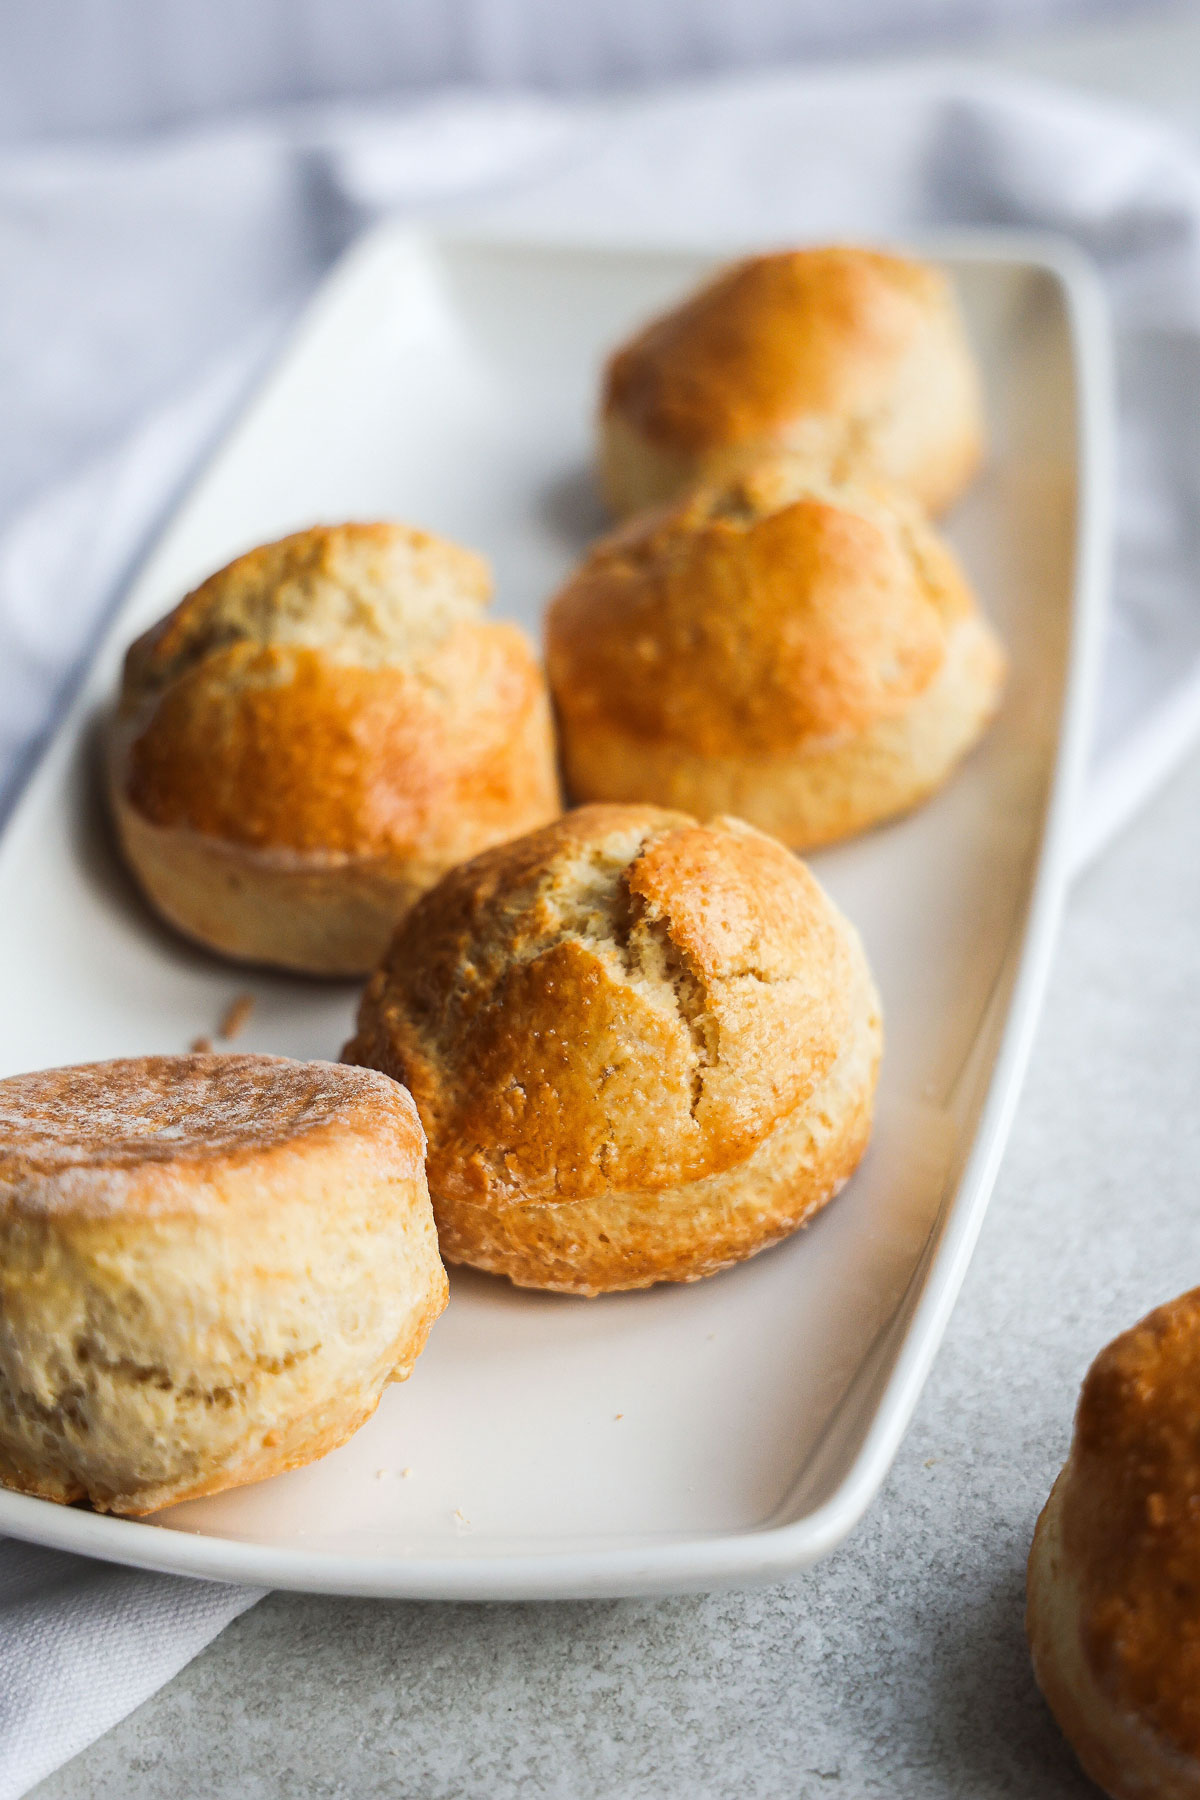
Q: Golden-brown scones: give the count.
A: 6